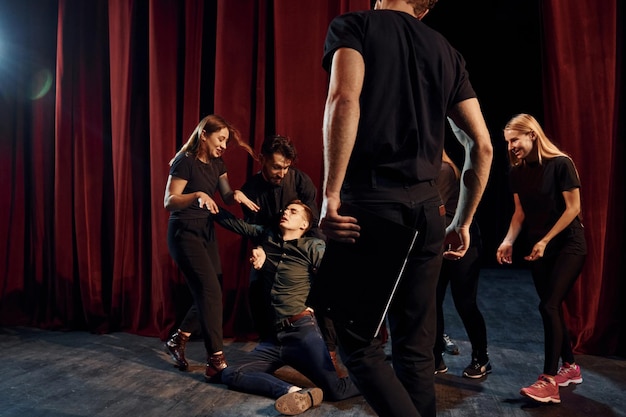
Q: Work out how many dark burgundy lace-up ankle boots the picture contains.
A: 2